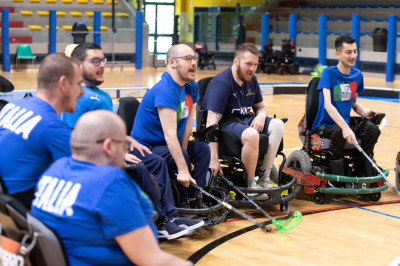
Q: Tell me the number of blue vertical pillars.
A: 9